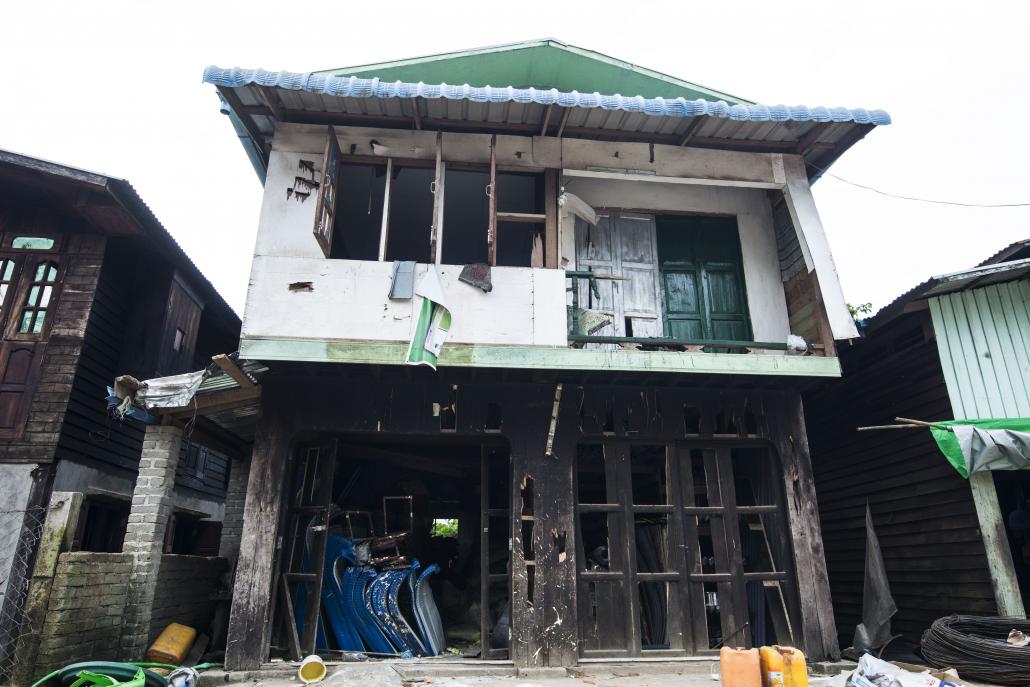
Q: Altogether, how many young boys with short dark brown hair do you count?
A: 0